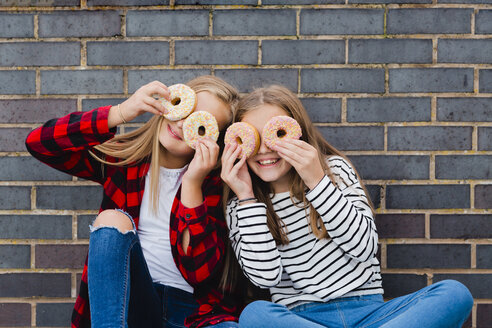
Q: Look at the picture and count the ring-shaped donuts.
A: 4